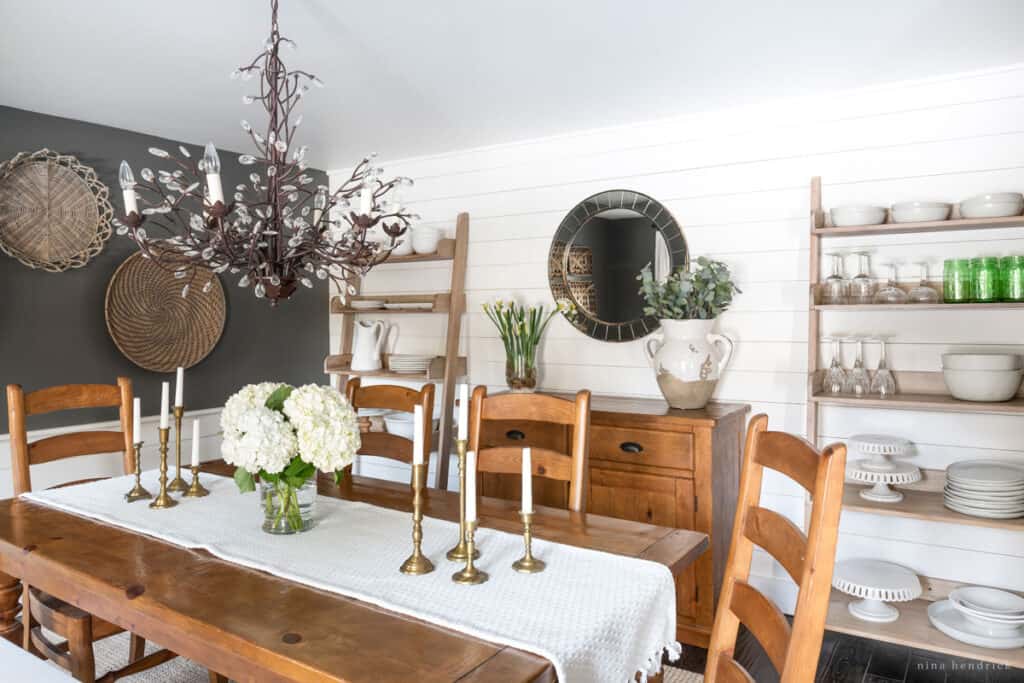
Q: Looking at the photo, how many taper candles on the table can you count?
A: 8